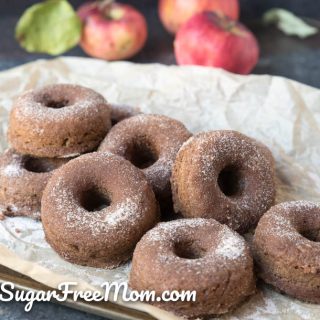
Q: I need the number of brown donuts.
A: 8